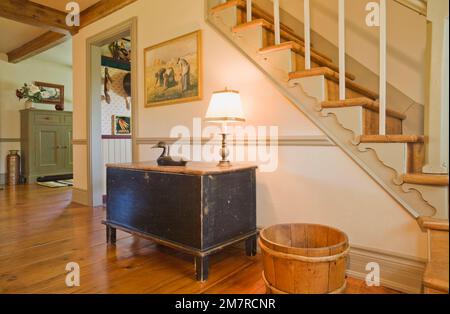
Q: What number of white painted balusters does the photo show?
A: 5